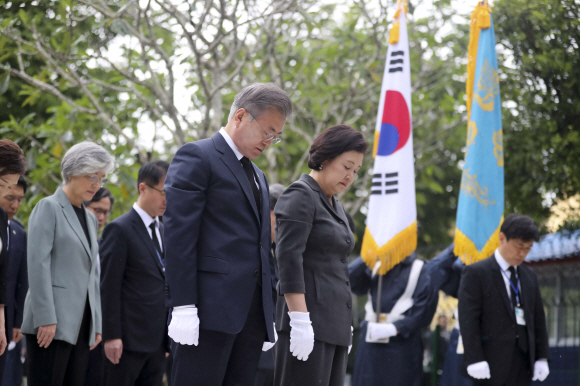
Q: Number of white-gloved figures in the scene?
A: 4